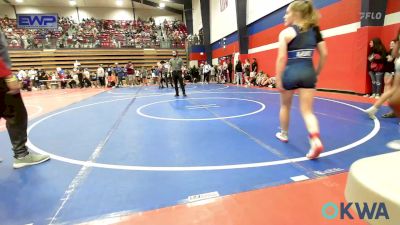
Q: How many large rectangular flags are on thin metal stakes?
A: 0